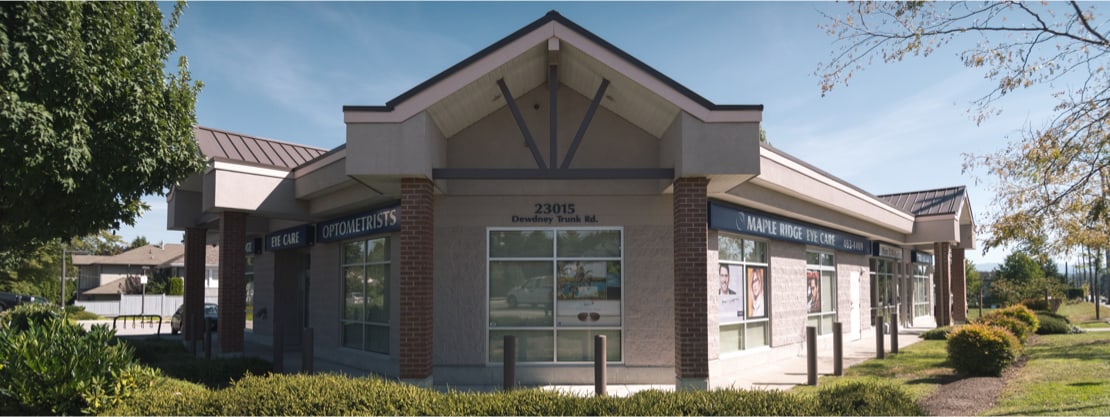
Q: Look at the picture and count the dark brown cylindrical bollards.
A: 10